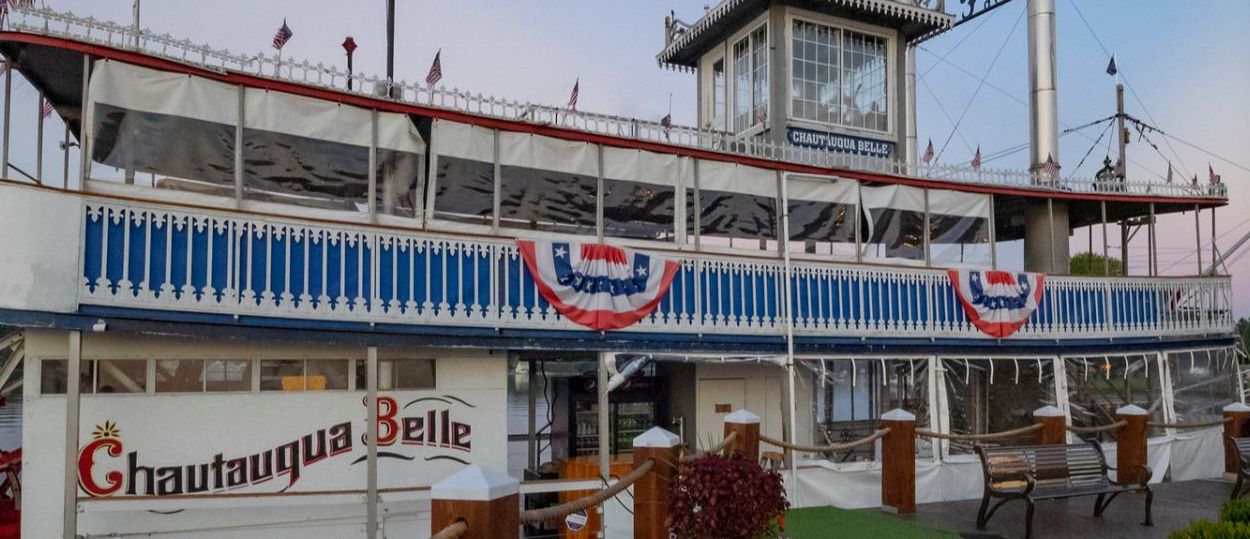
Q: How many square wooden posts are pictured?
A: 7